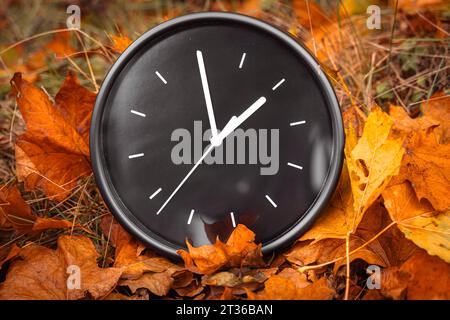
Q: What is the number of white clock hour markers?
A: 11